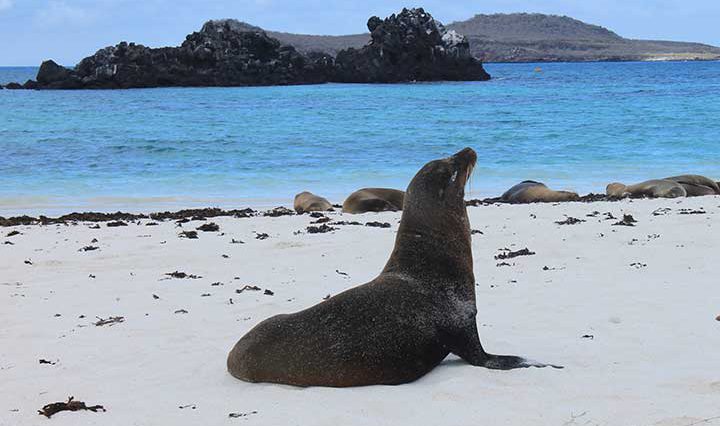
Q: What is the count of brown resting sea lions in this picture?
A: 5